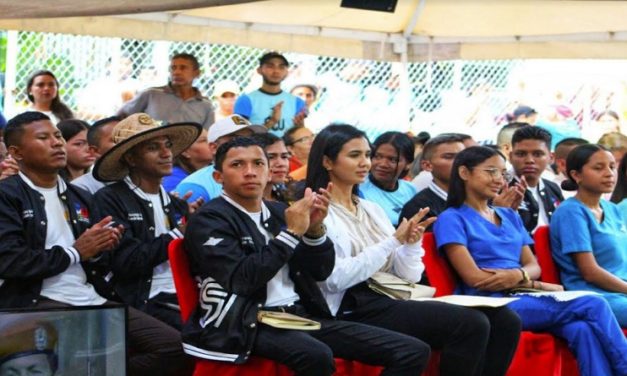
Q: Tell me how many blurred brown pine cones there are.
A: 0